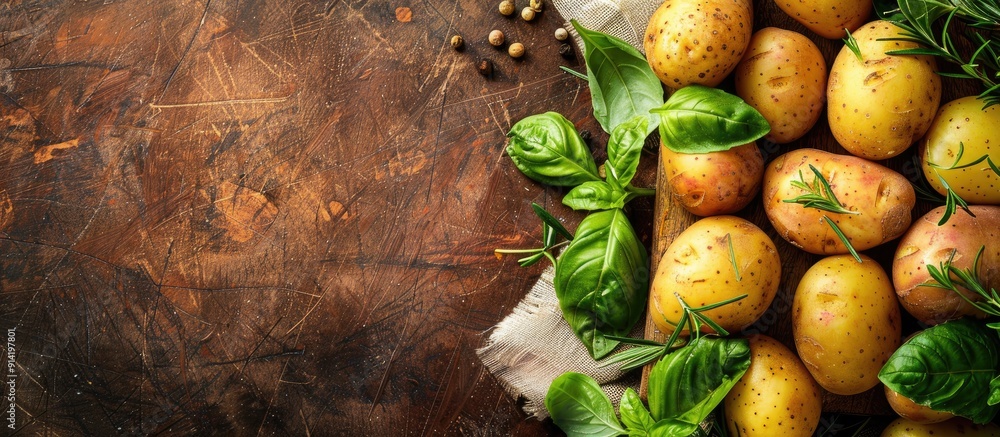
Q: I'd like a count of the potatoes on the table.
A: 13